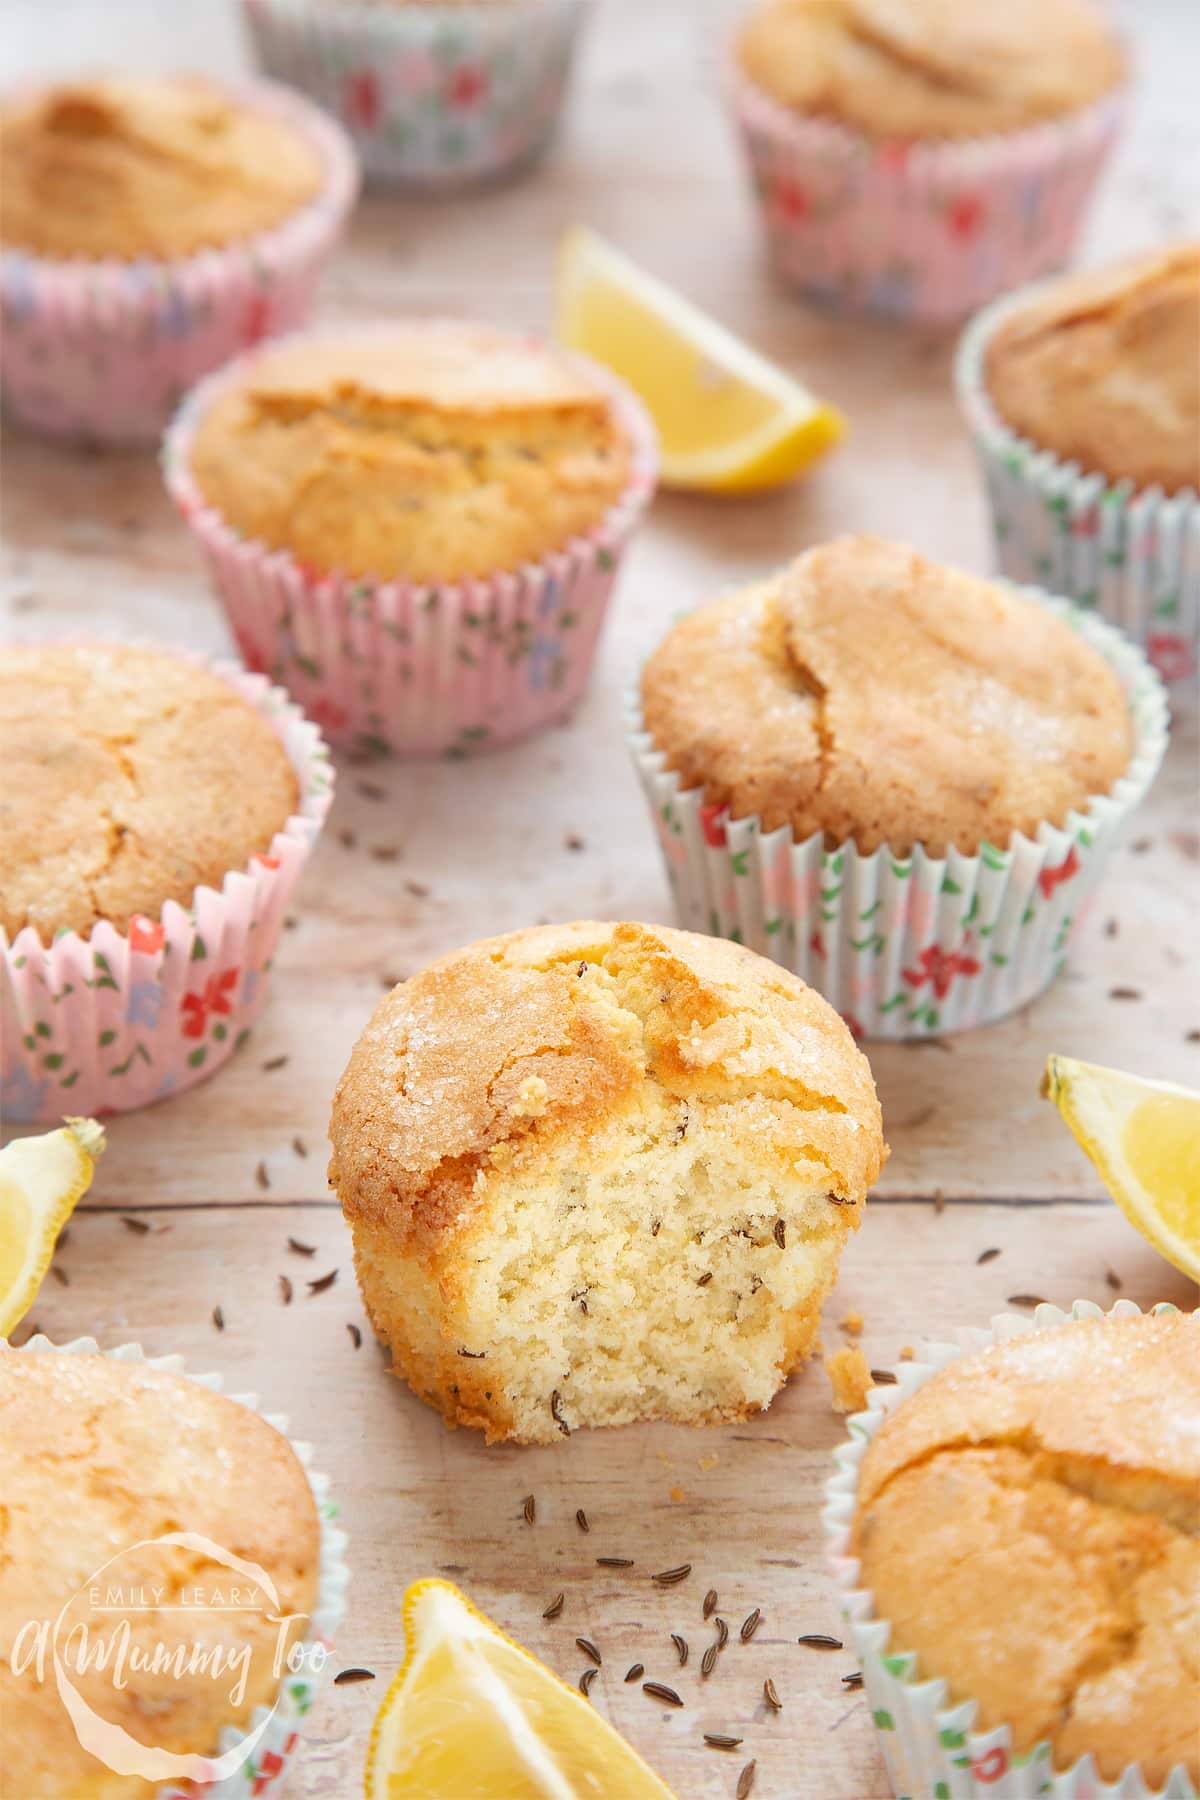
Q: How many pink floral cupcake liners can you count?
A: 4